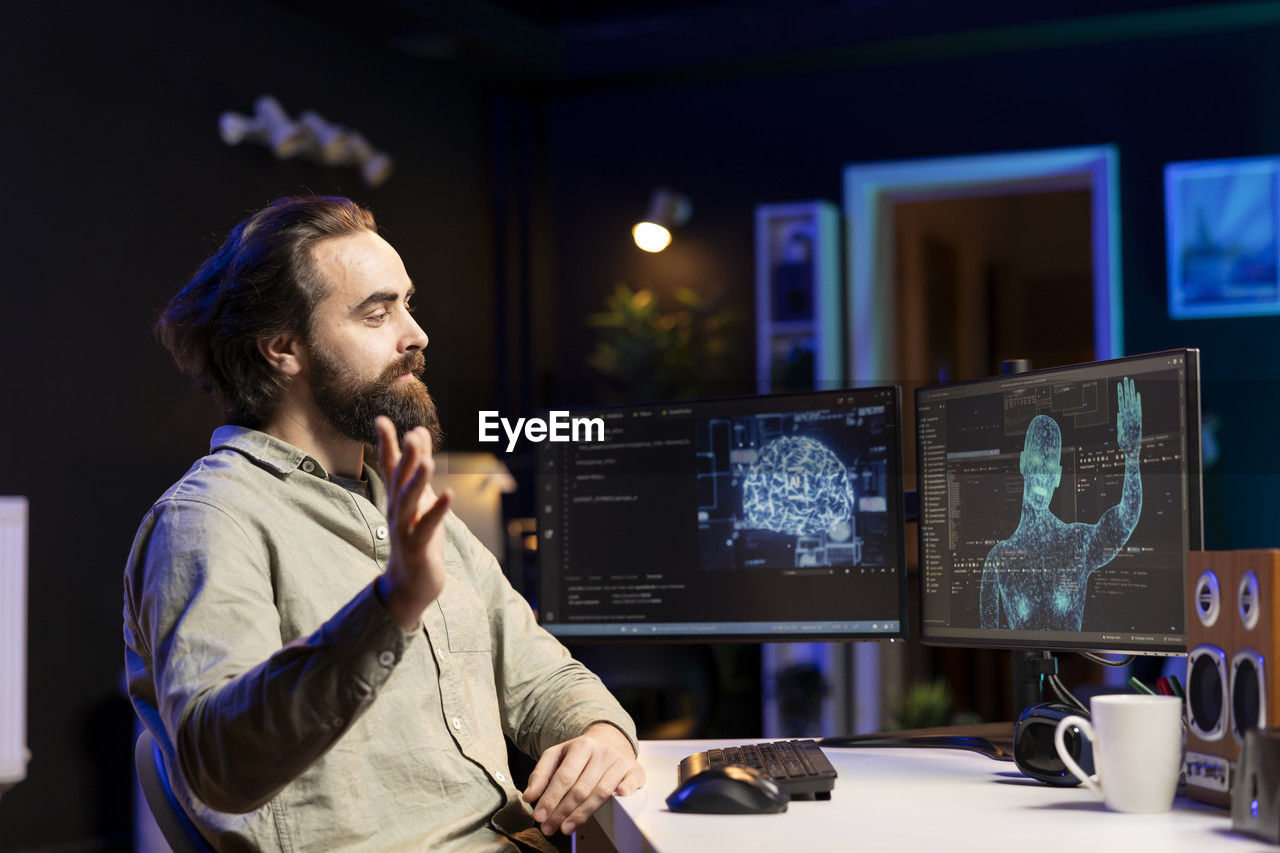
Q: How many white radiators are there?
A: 1